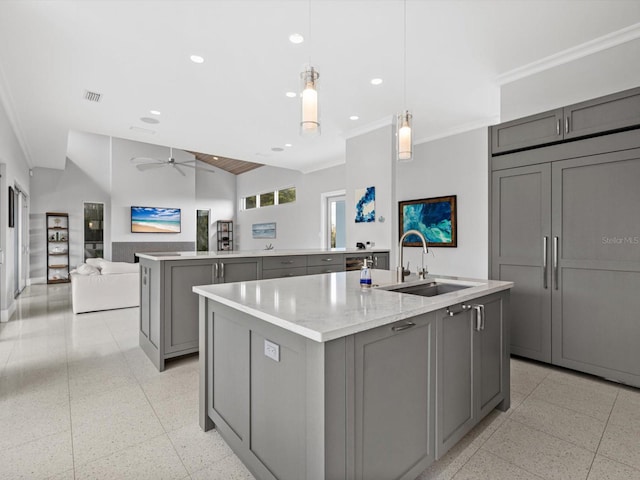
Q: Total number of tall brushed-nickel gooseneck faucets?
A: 1